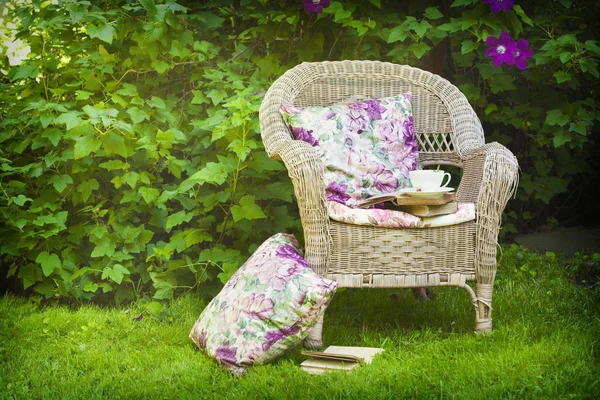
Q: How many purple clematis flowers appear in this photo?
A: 4